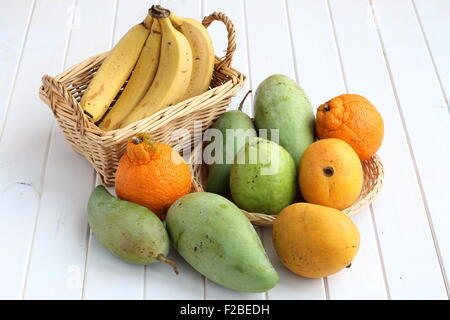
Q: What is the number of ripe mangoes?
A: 2